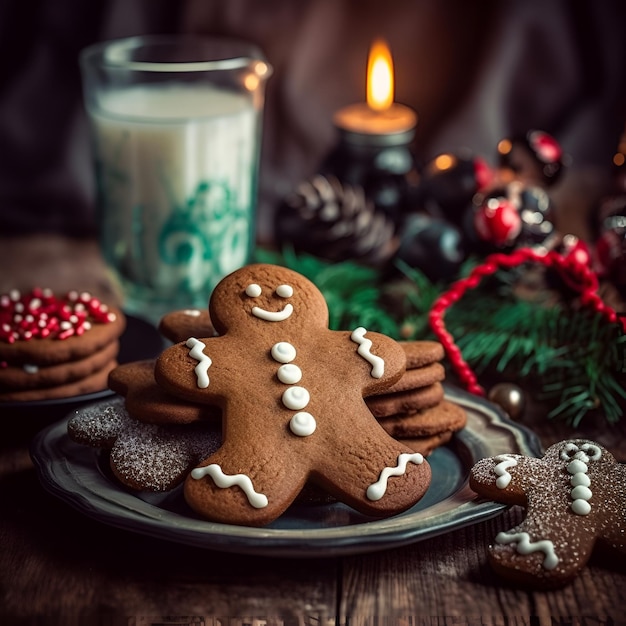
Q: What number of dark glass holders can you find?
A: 1